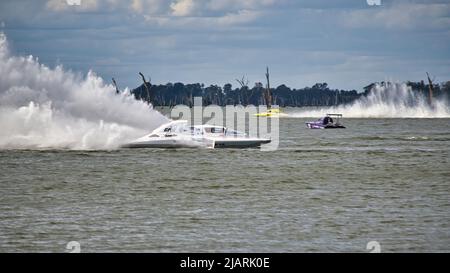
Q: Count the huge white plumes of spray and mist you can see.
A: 2